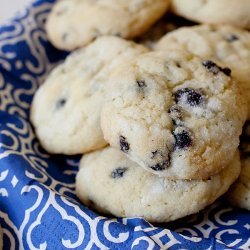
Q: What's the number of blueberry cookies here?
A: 7